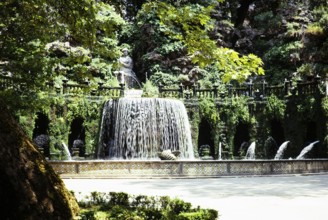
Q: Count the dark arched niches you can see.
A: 6